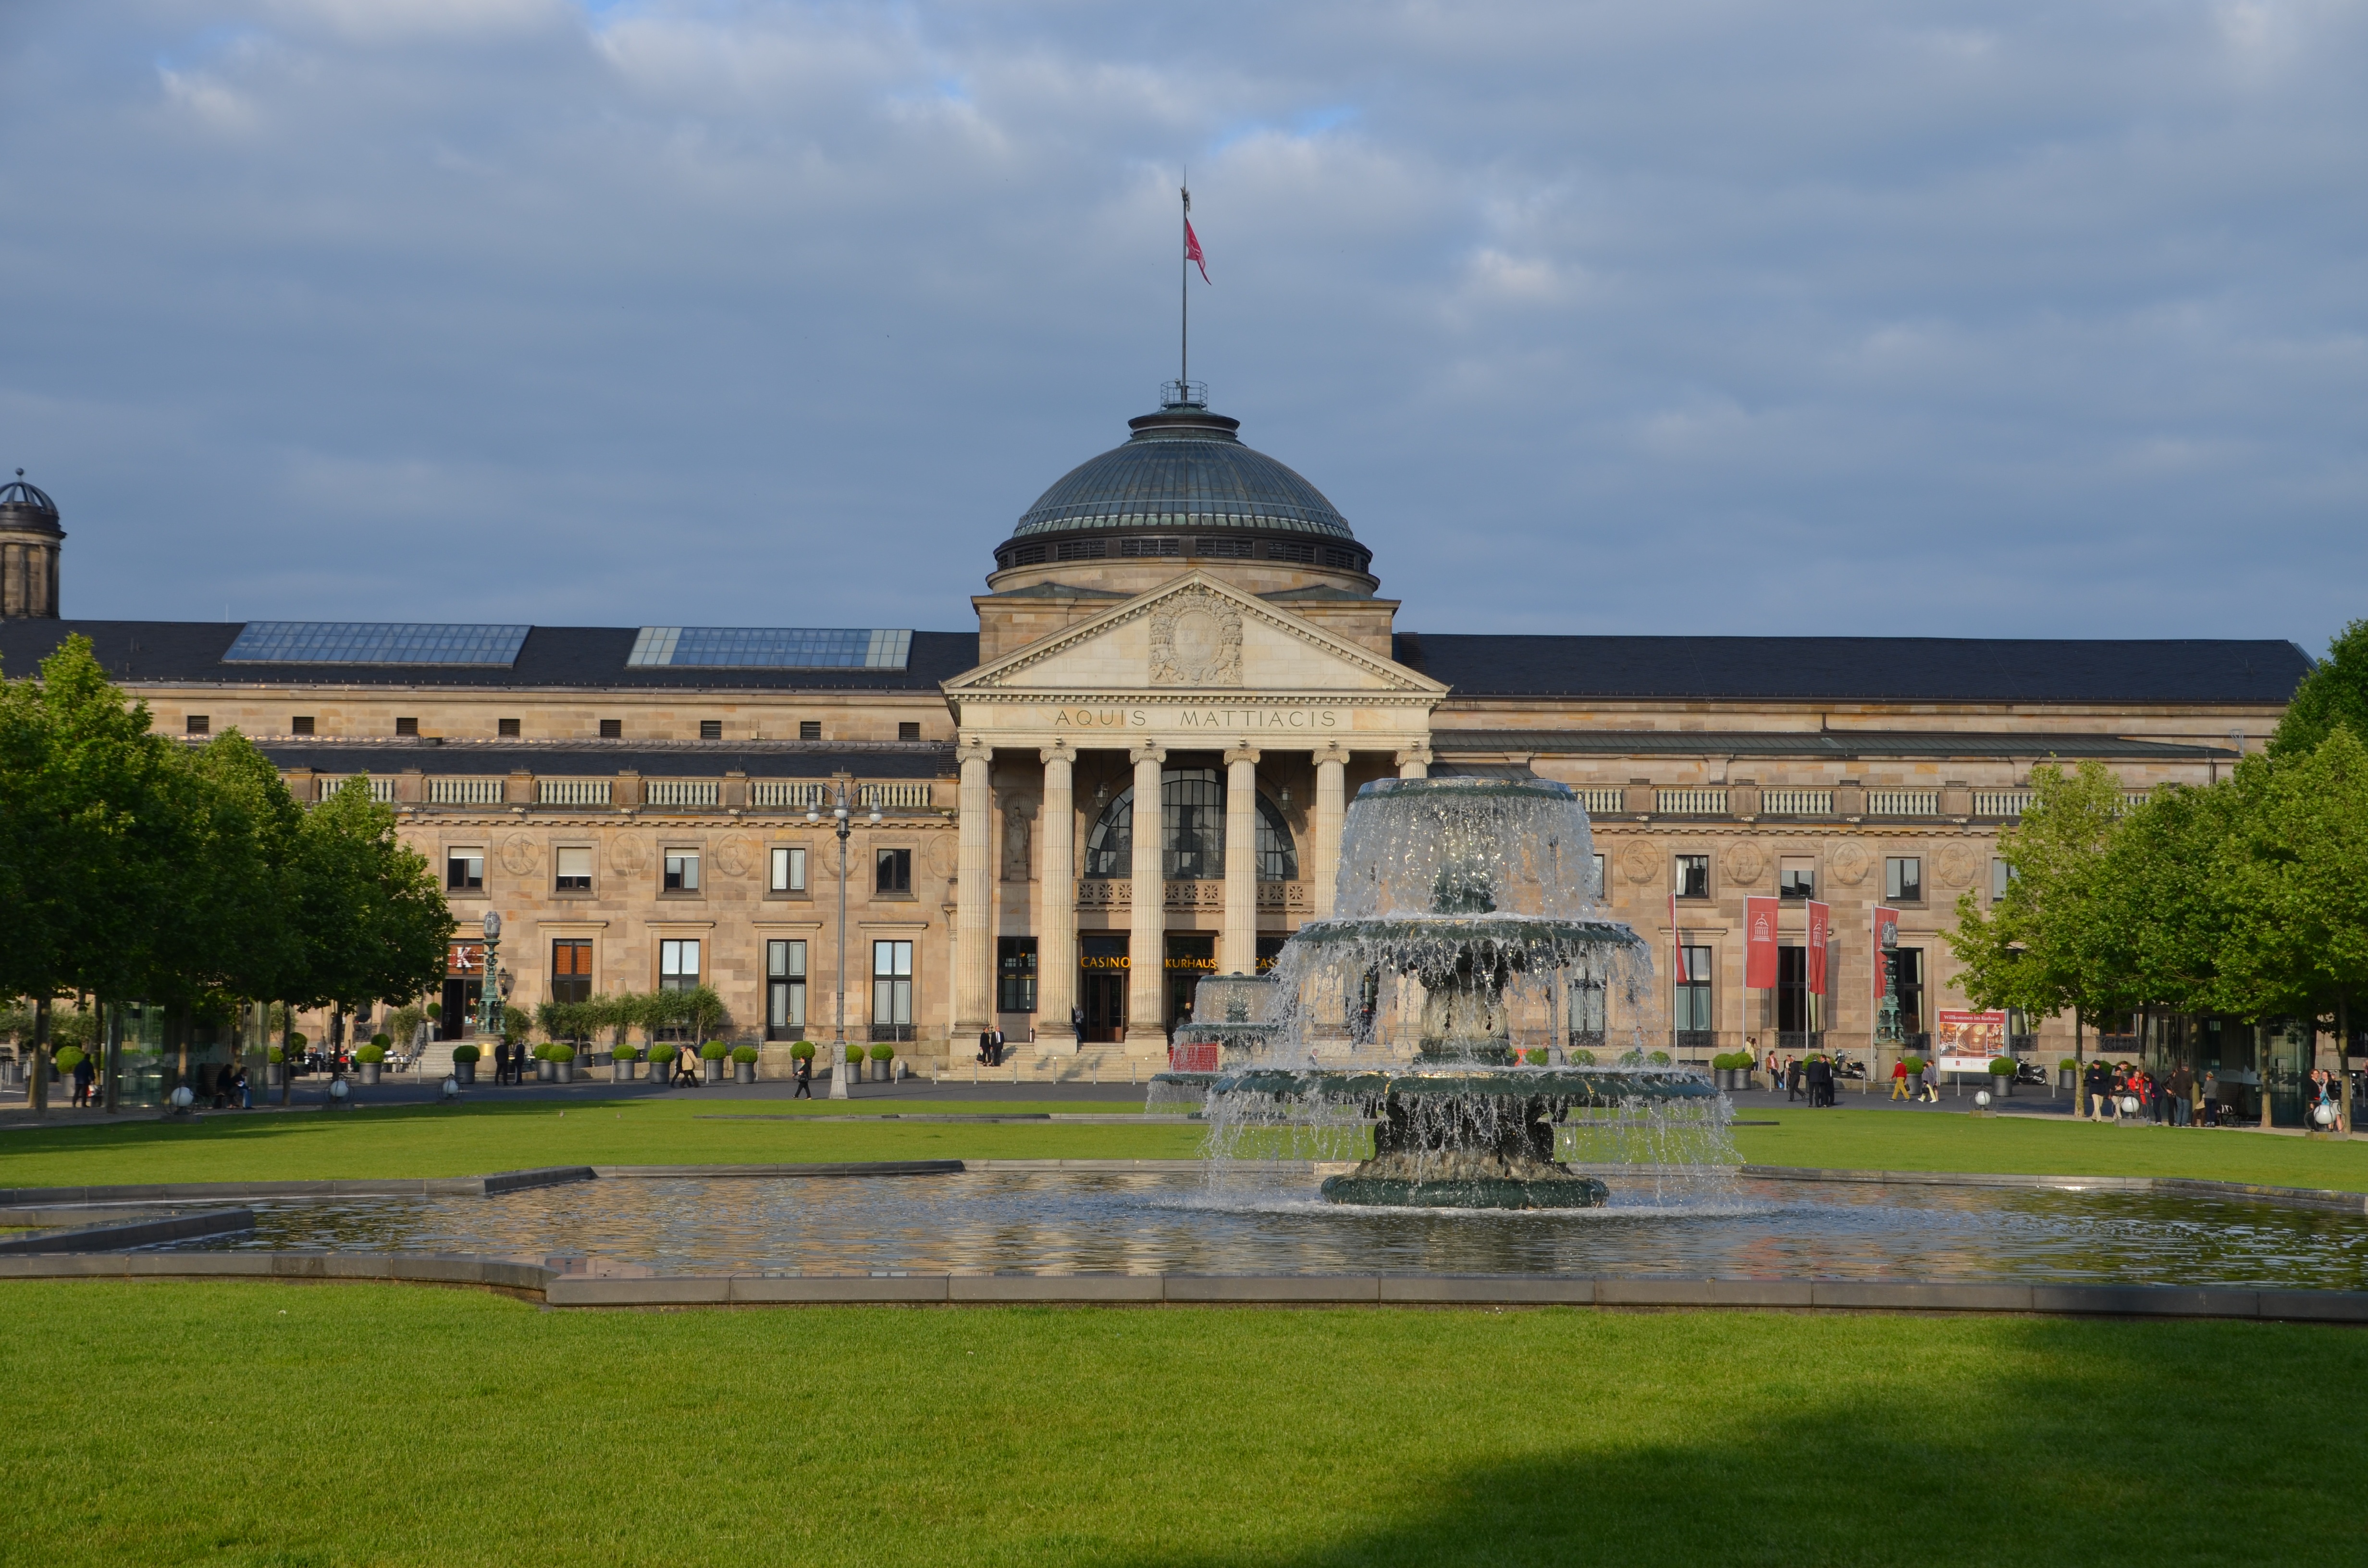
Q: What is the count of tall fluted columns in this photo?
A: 6